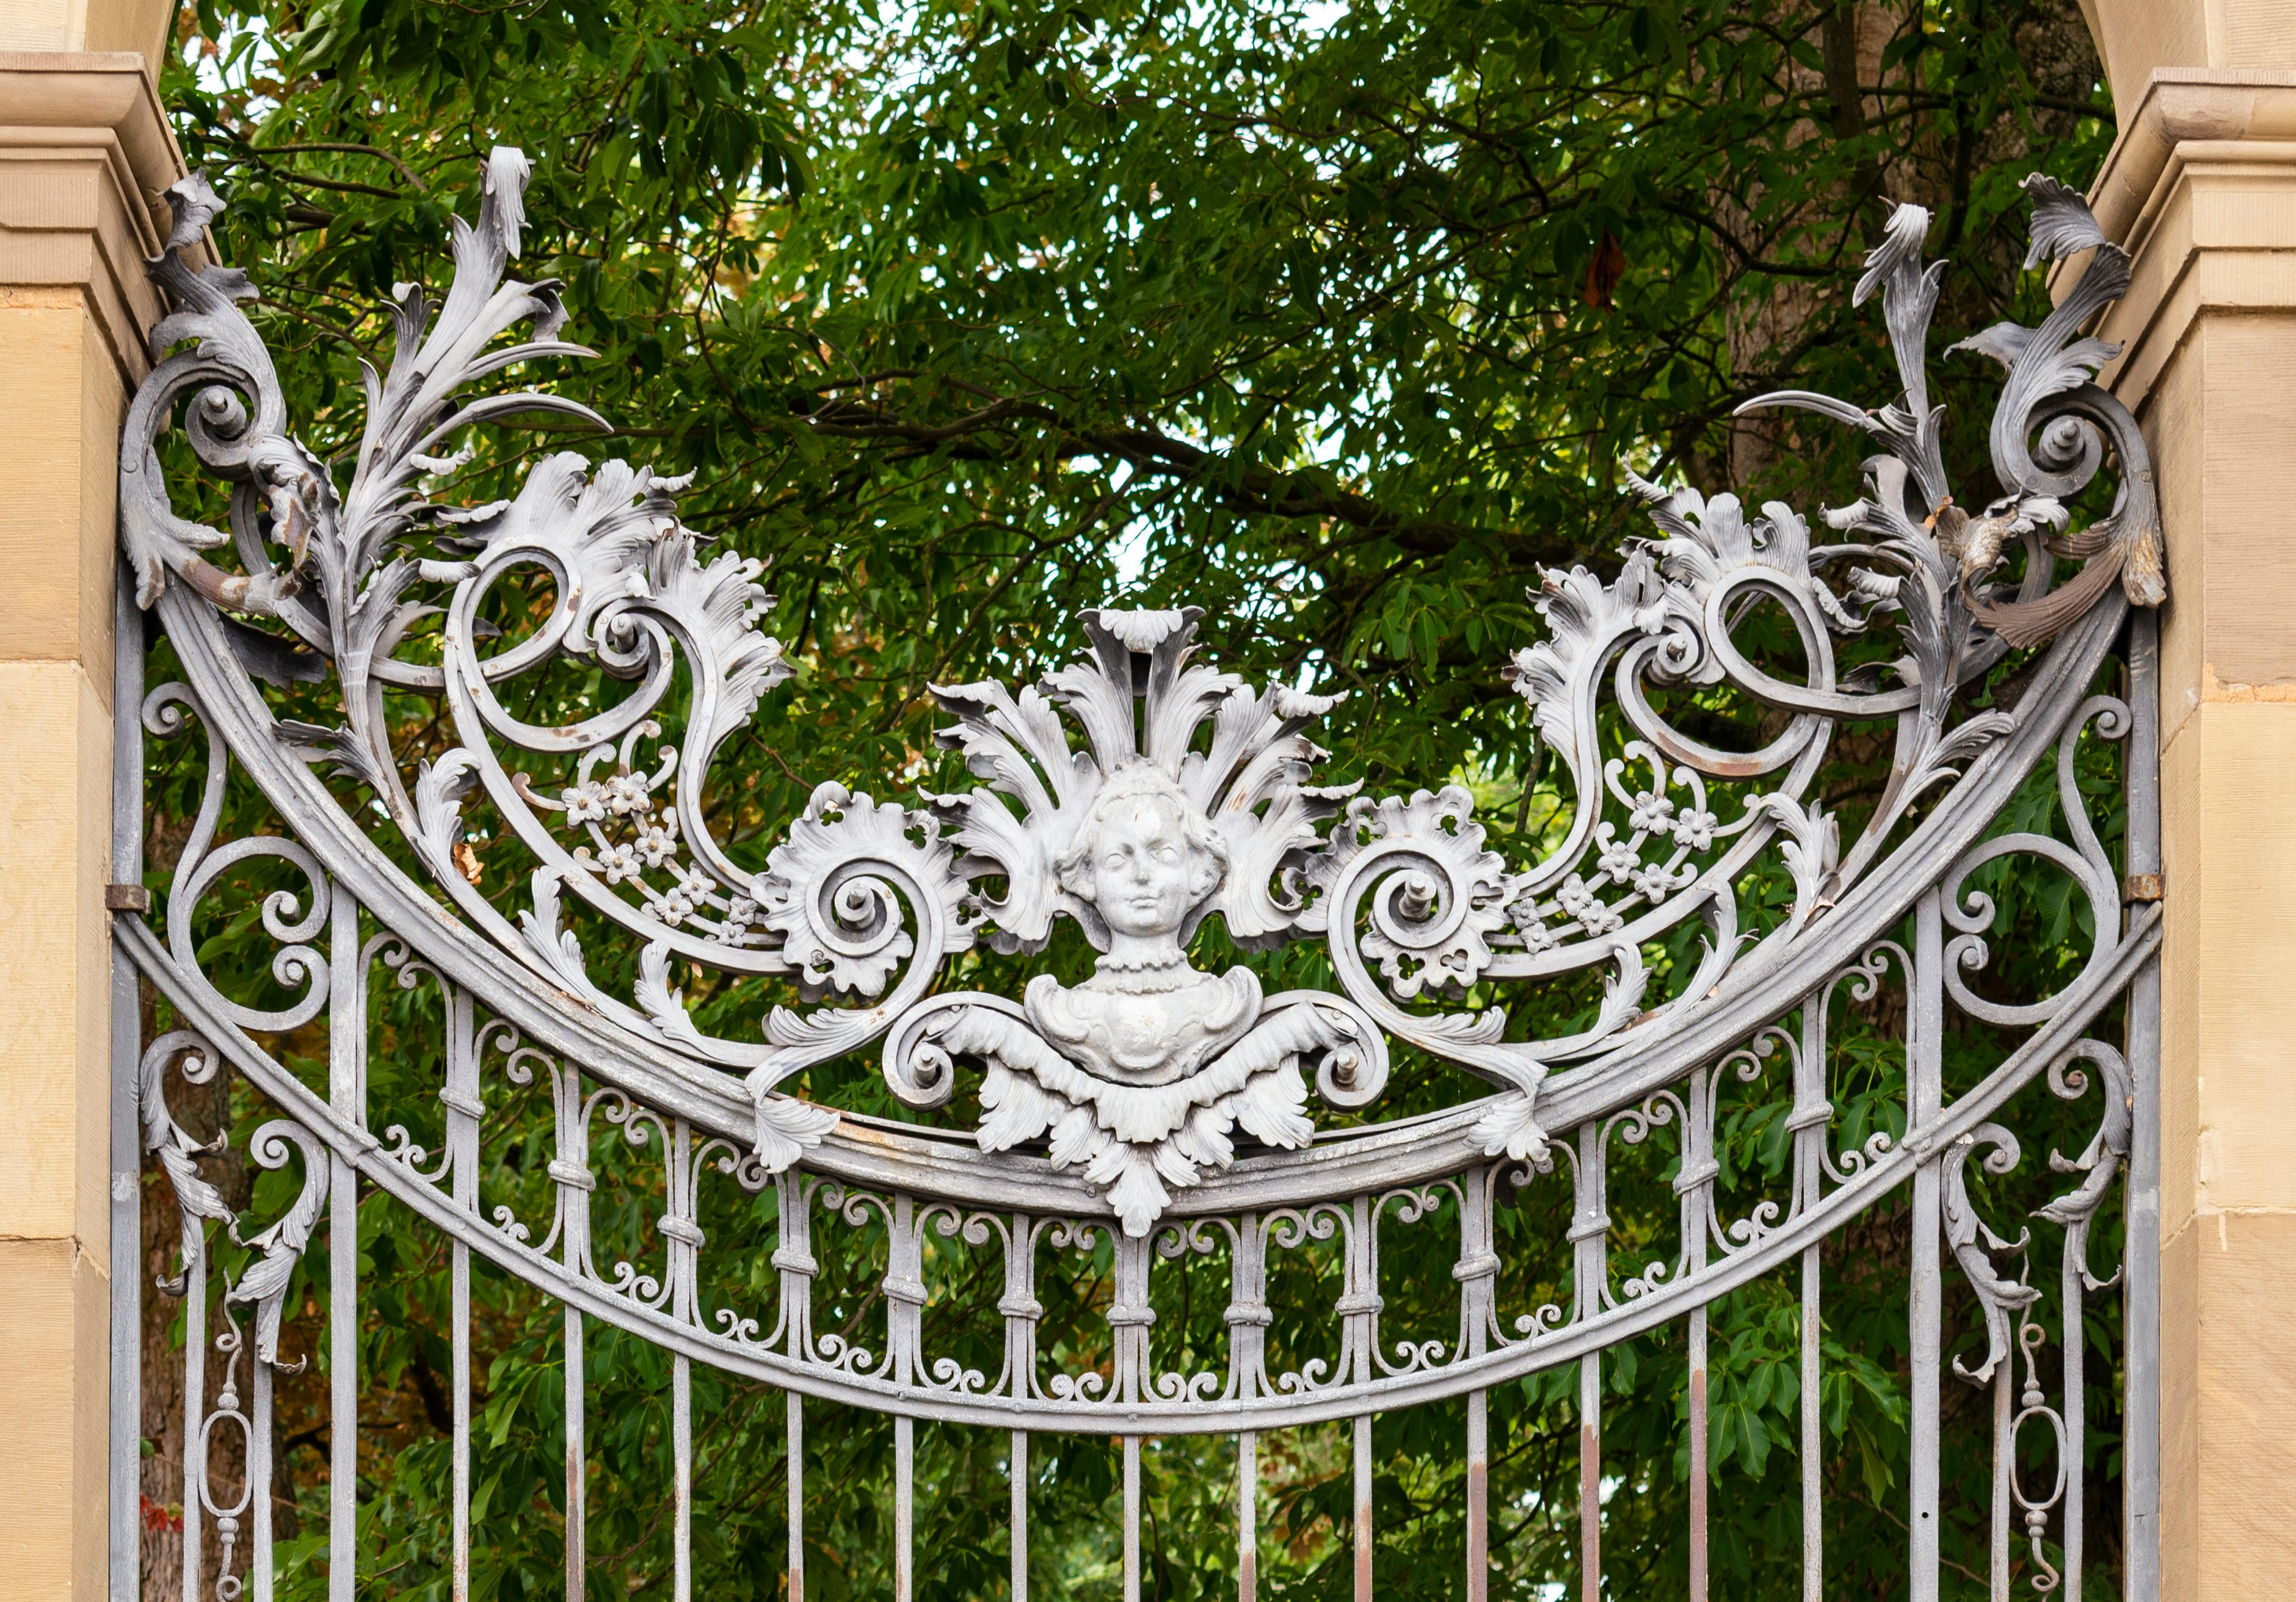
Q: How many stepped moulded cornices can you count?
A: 2